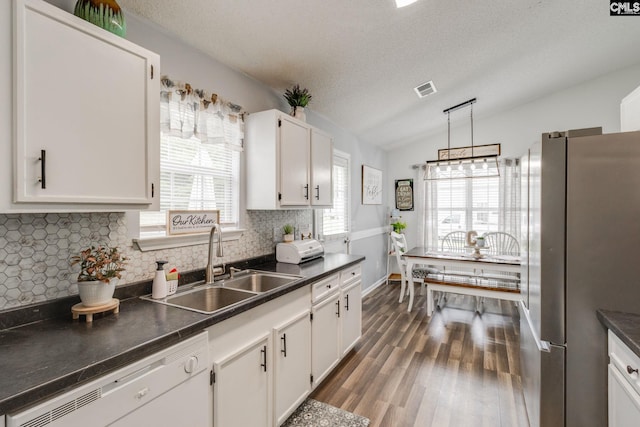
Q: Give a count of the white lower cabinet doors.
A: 5